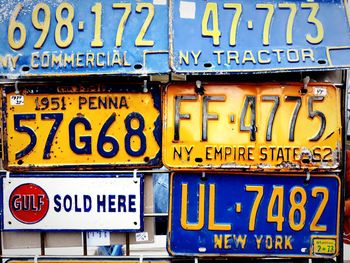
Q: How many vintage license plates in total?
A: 5